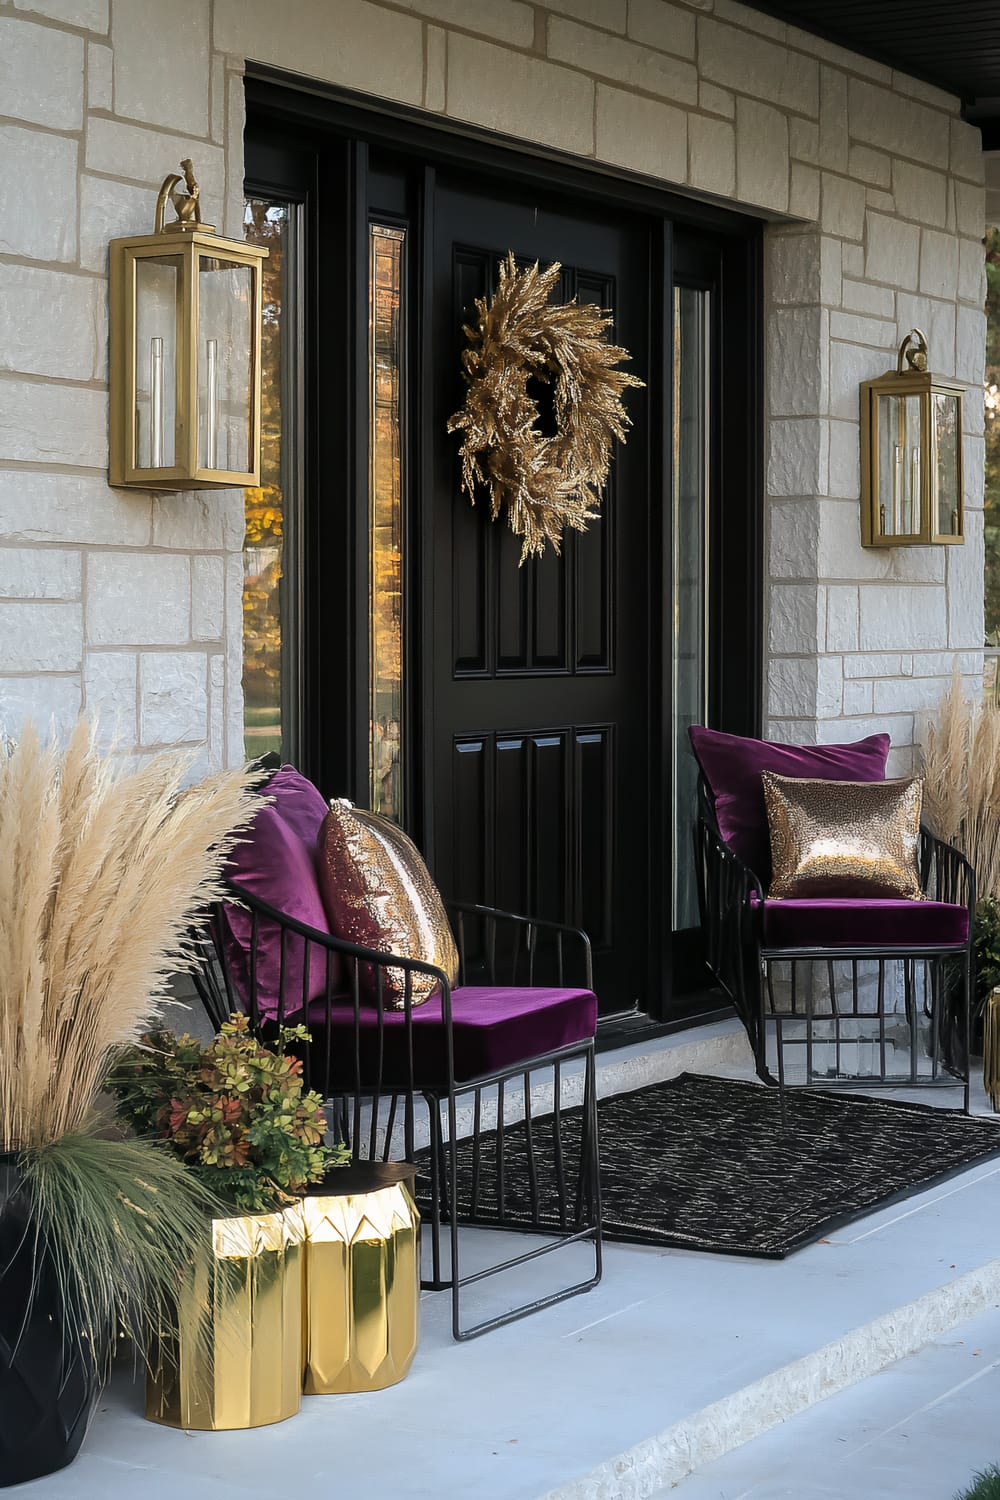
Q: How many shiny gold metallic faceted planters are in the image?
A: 2